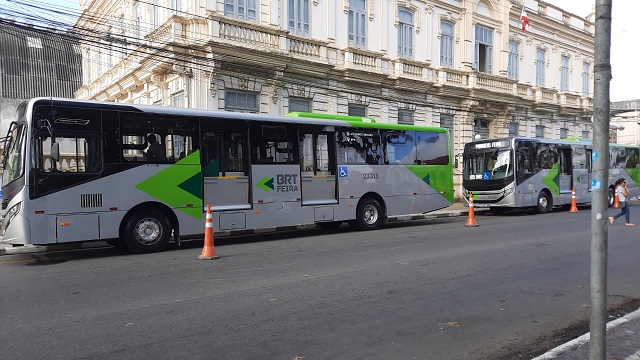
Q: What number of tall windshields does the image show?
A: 2